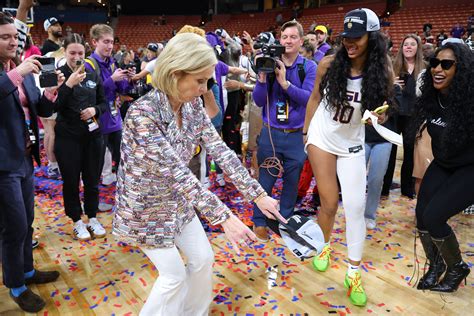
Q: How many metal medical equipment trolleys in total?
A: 0